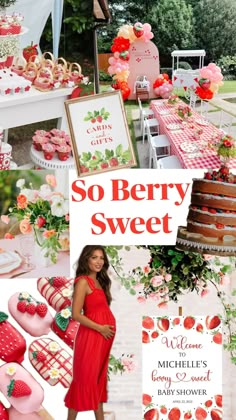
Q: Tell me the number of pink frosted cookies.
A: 2